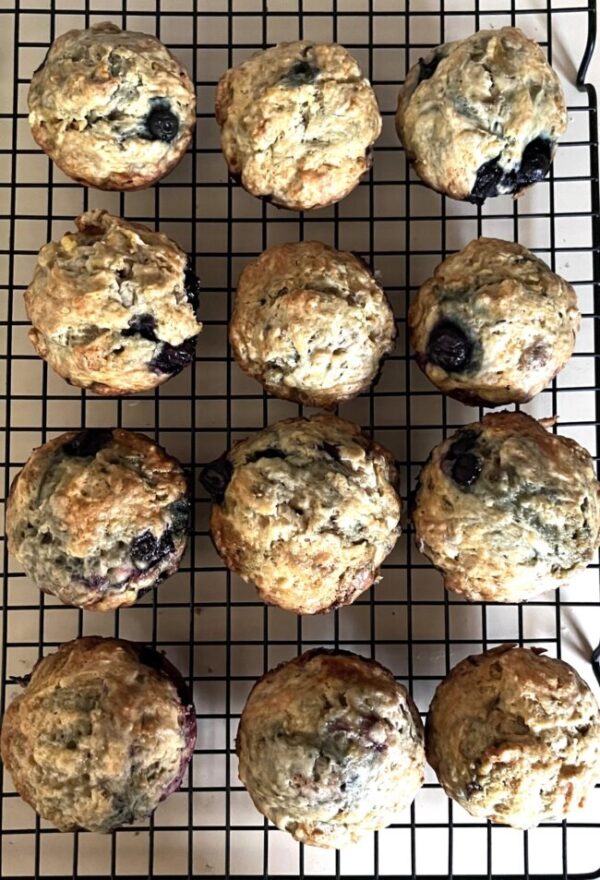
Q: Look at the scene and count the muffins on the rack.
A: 12